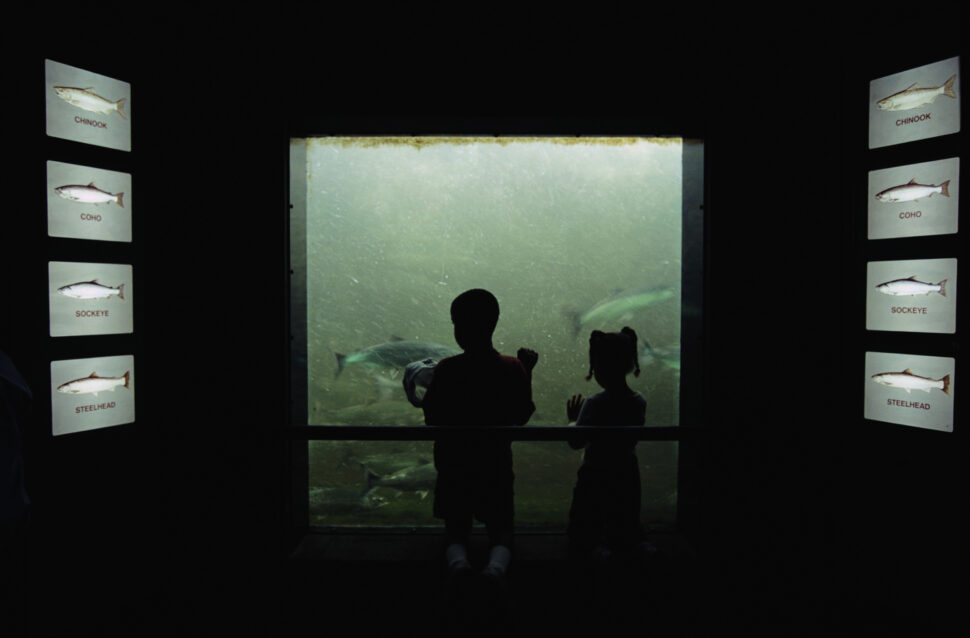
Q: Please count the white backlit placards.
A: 8